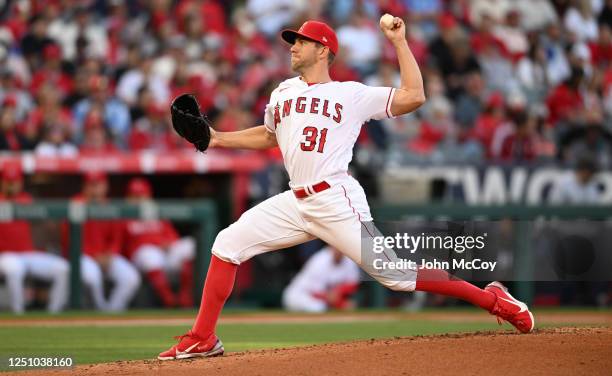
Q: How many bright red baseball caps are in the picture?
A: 4